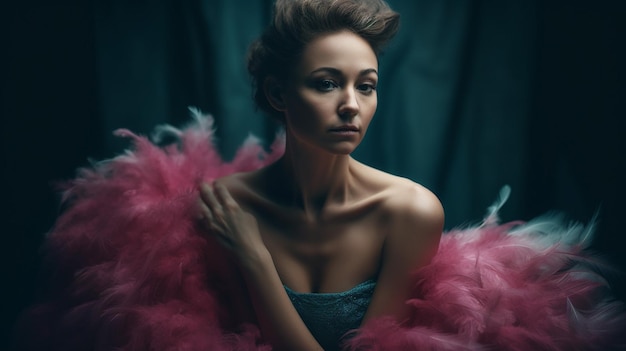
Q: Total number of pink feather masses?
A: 2